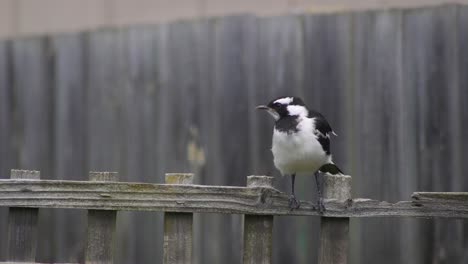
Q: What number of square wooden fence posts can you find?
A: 5